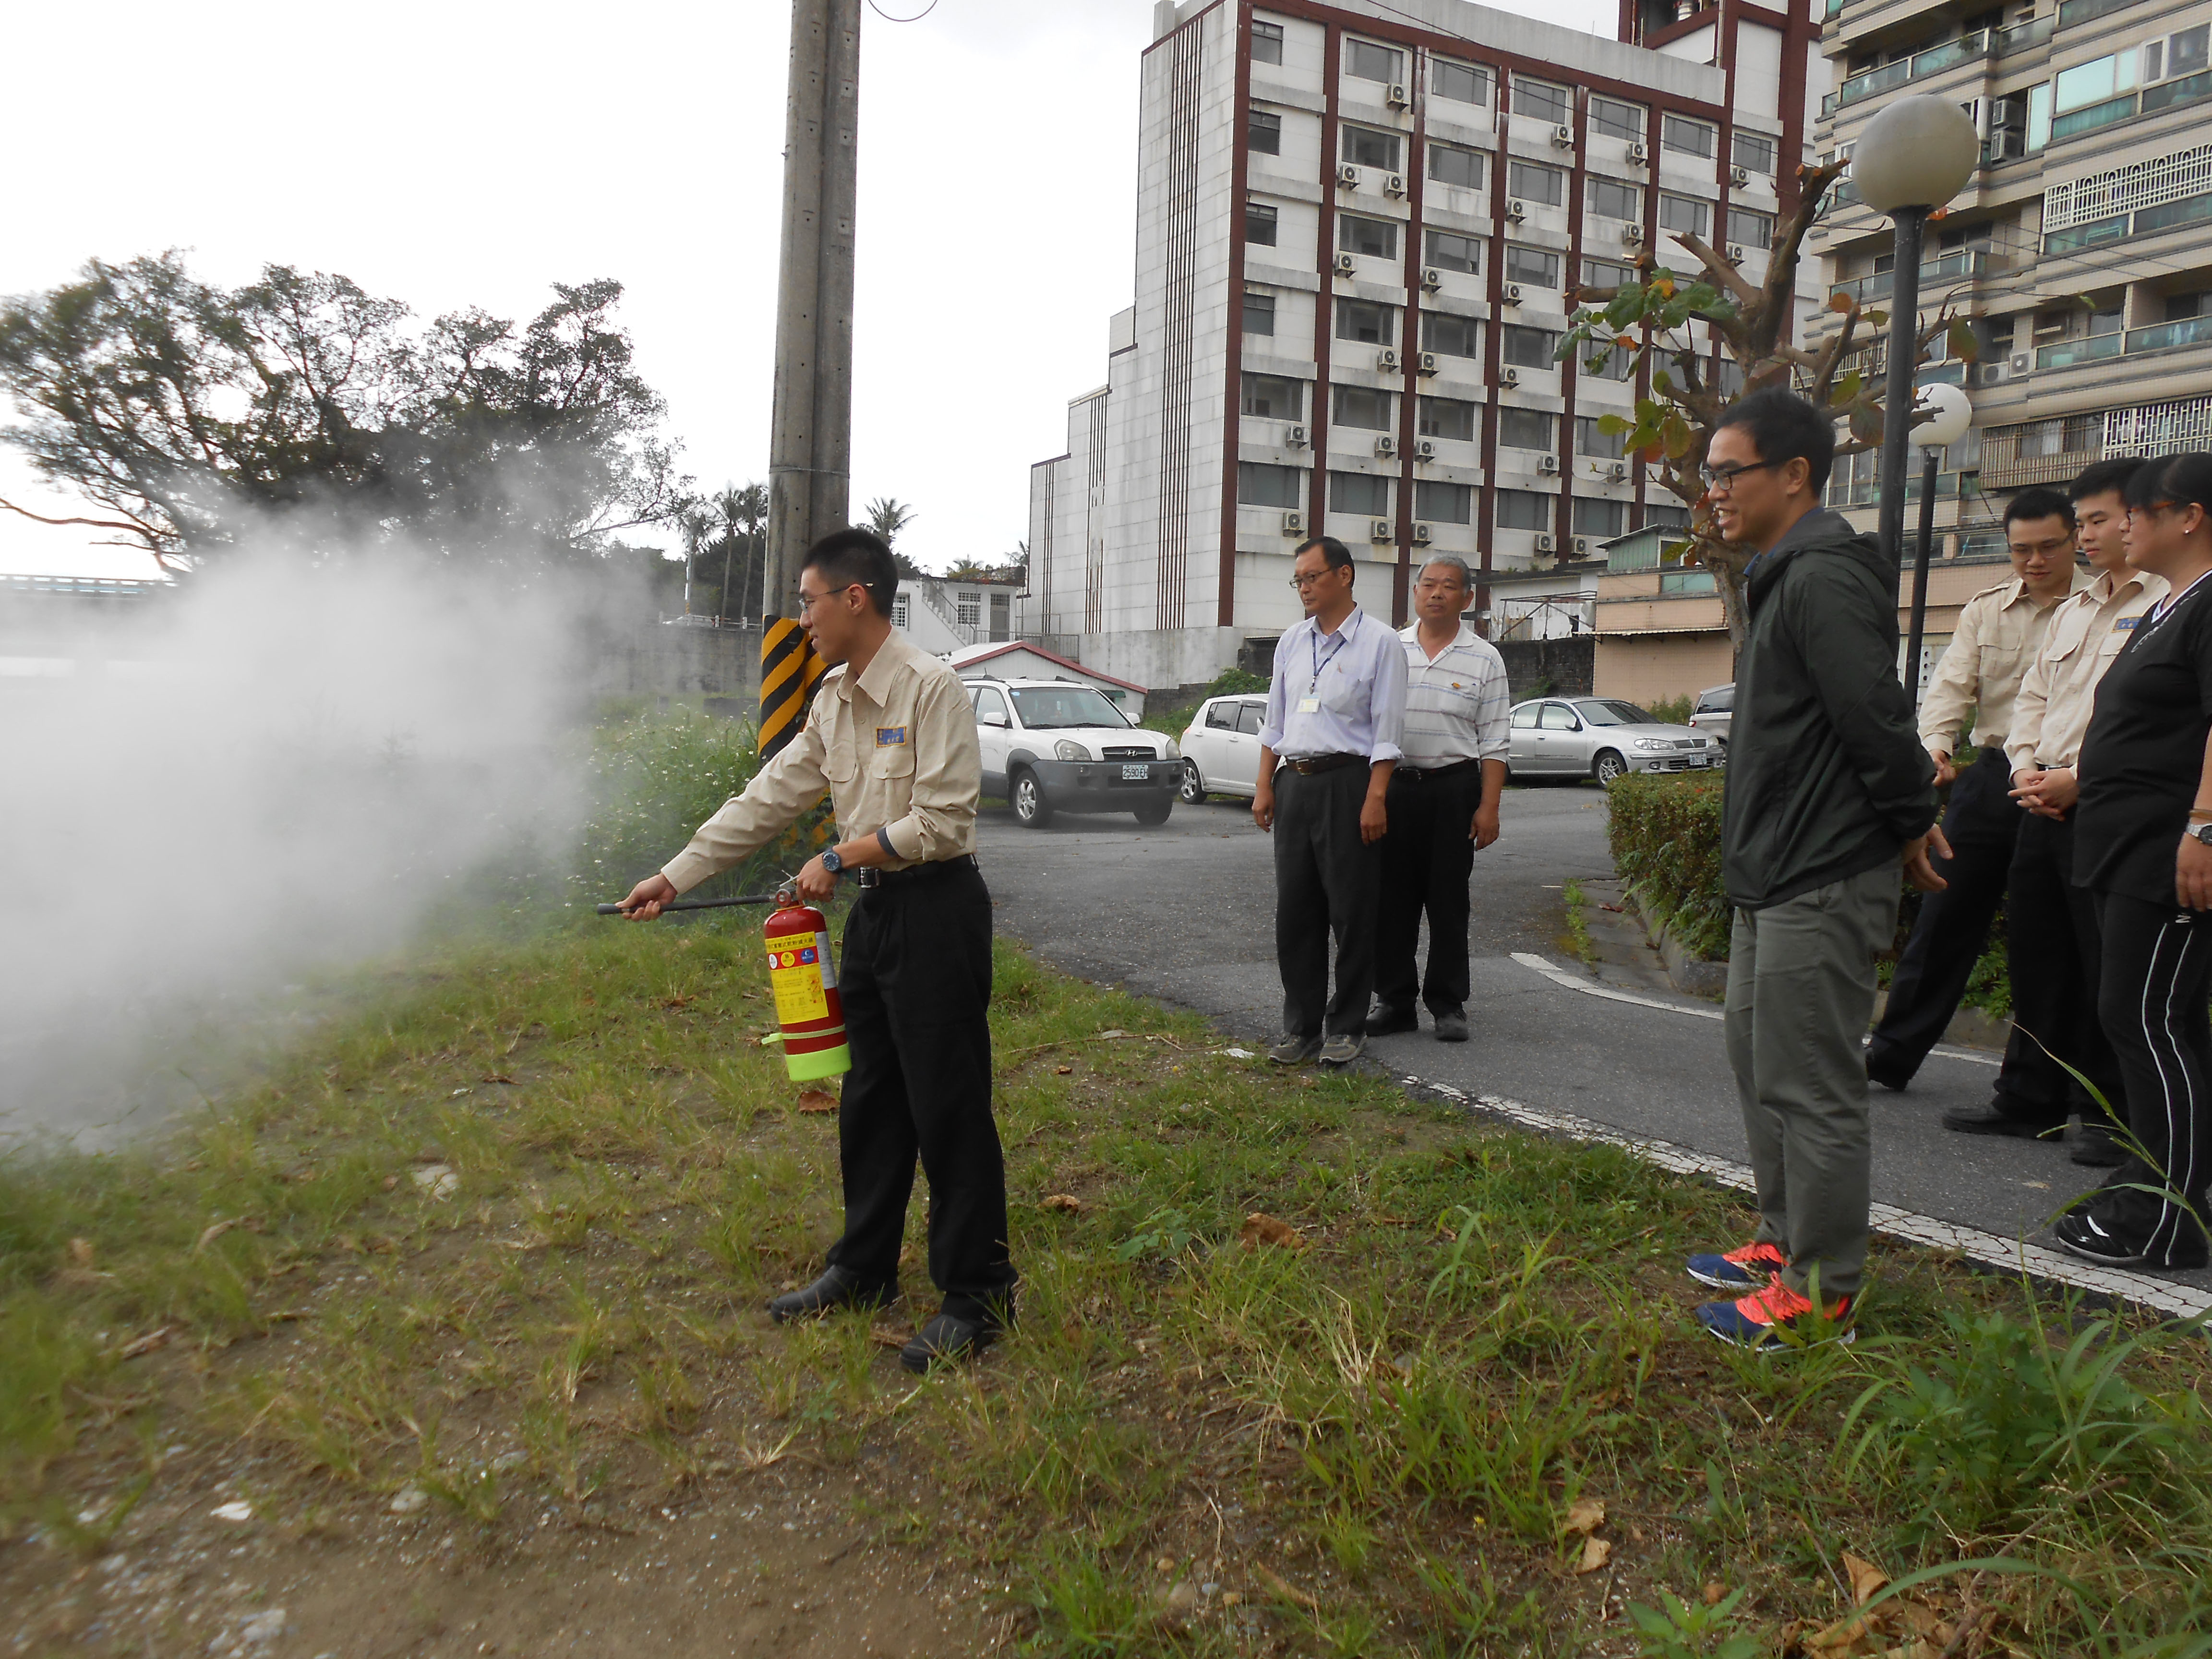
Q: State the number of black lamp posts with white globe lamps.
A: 2